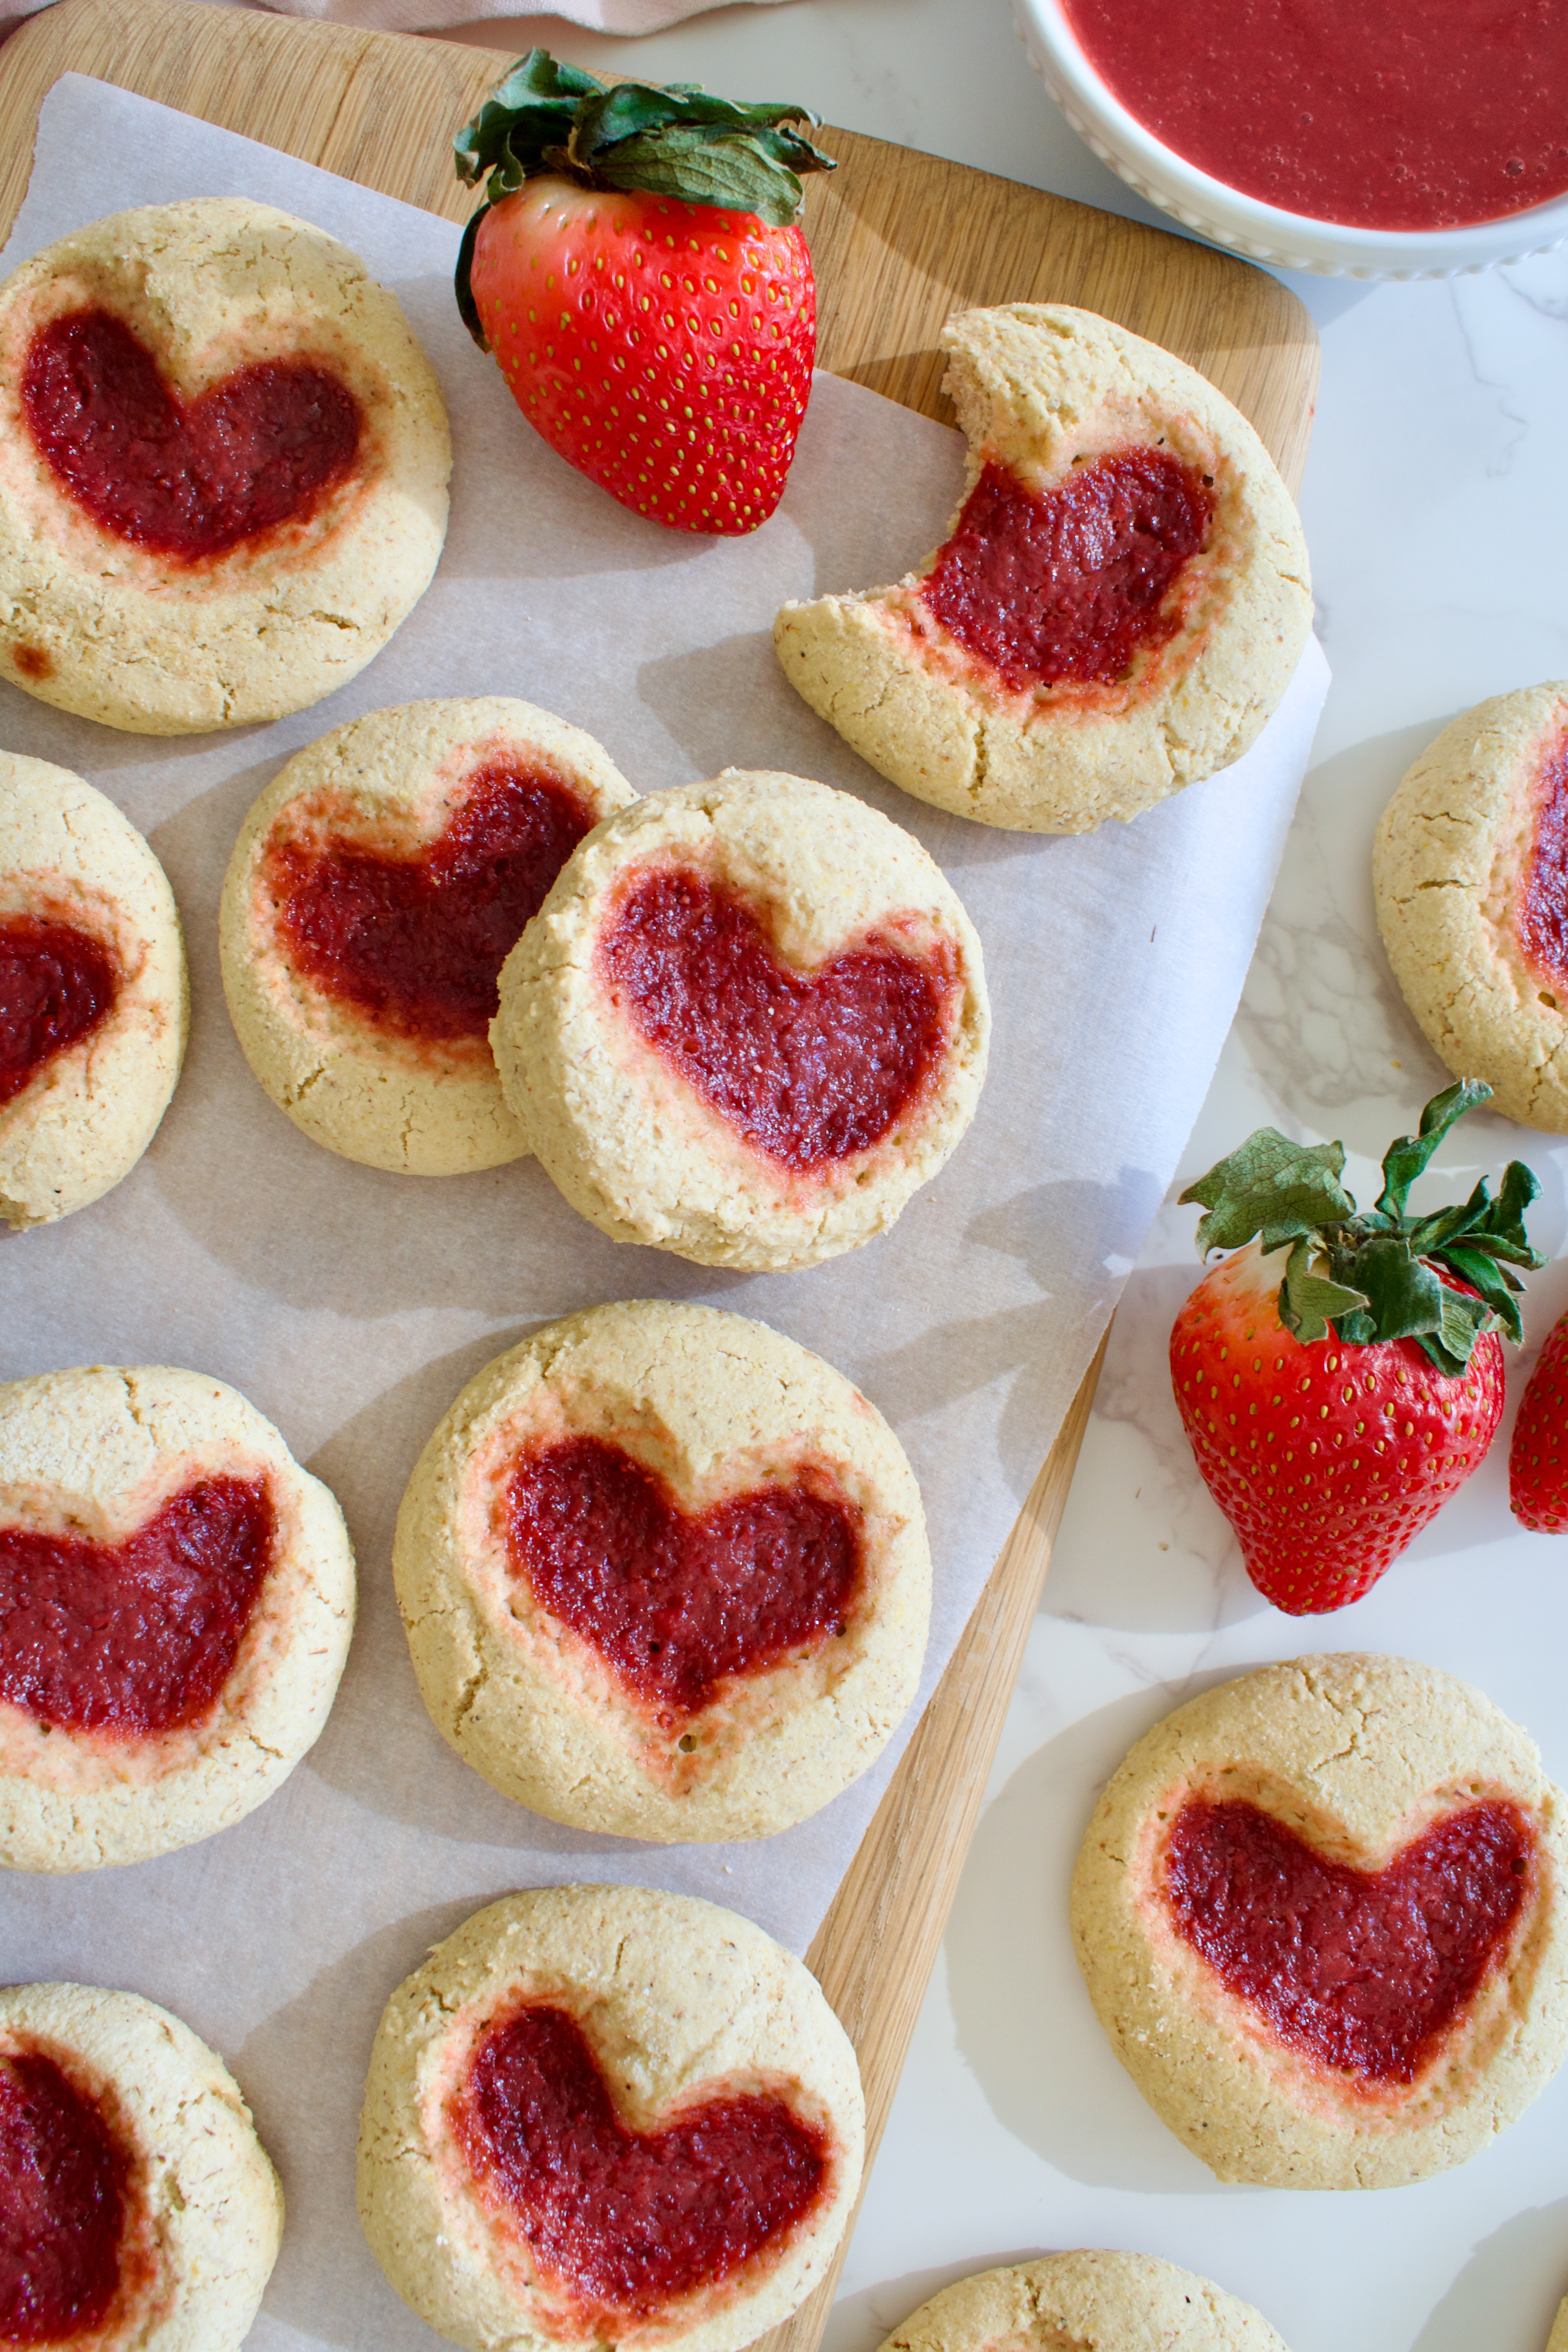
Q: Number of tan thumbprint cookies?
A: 12